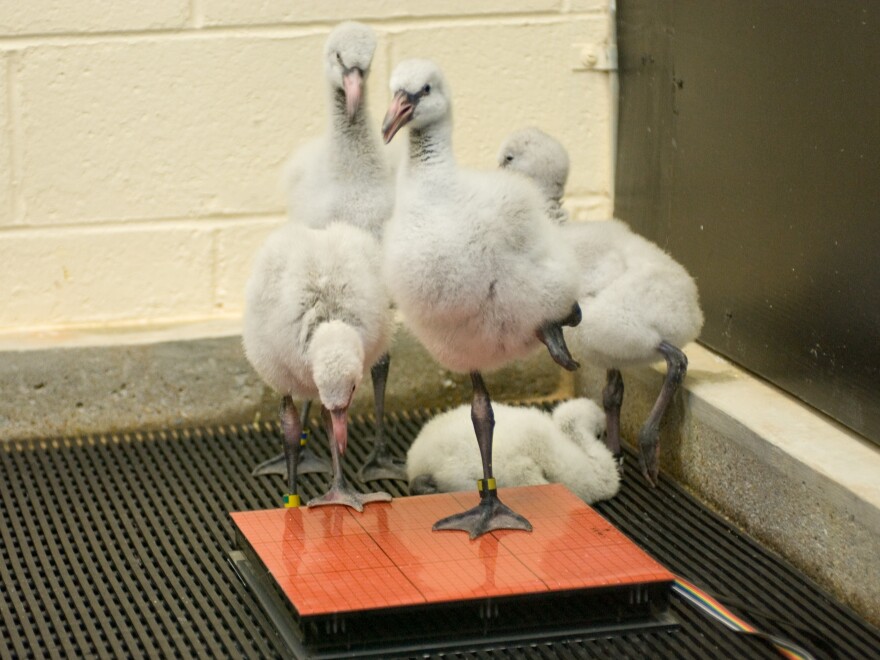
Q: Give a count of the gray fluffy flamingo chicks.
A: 5